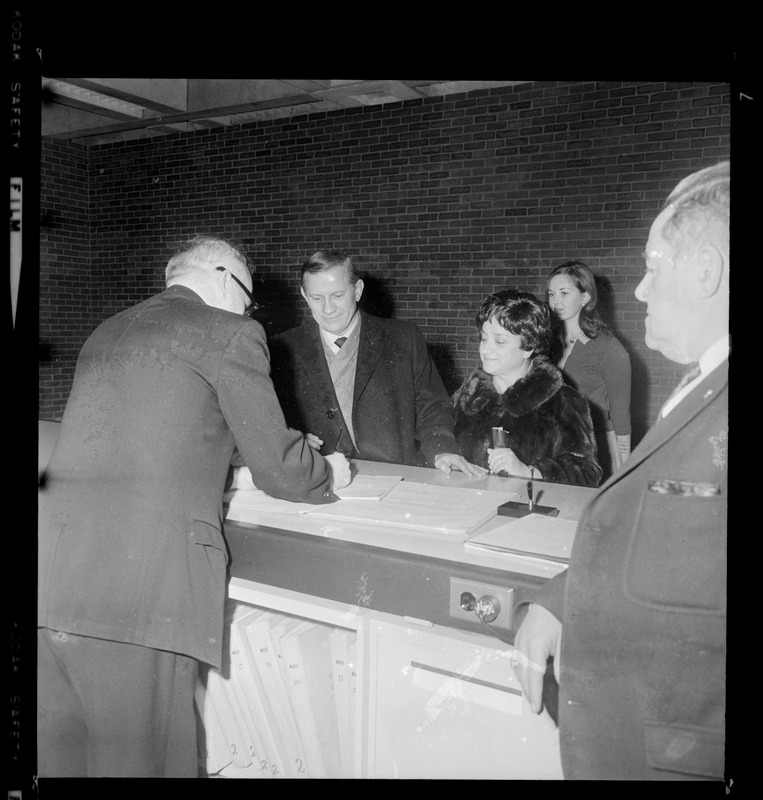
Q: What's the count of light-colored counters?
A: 1